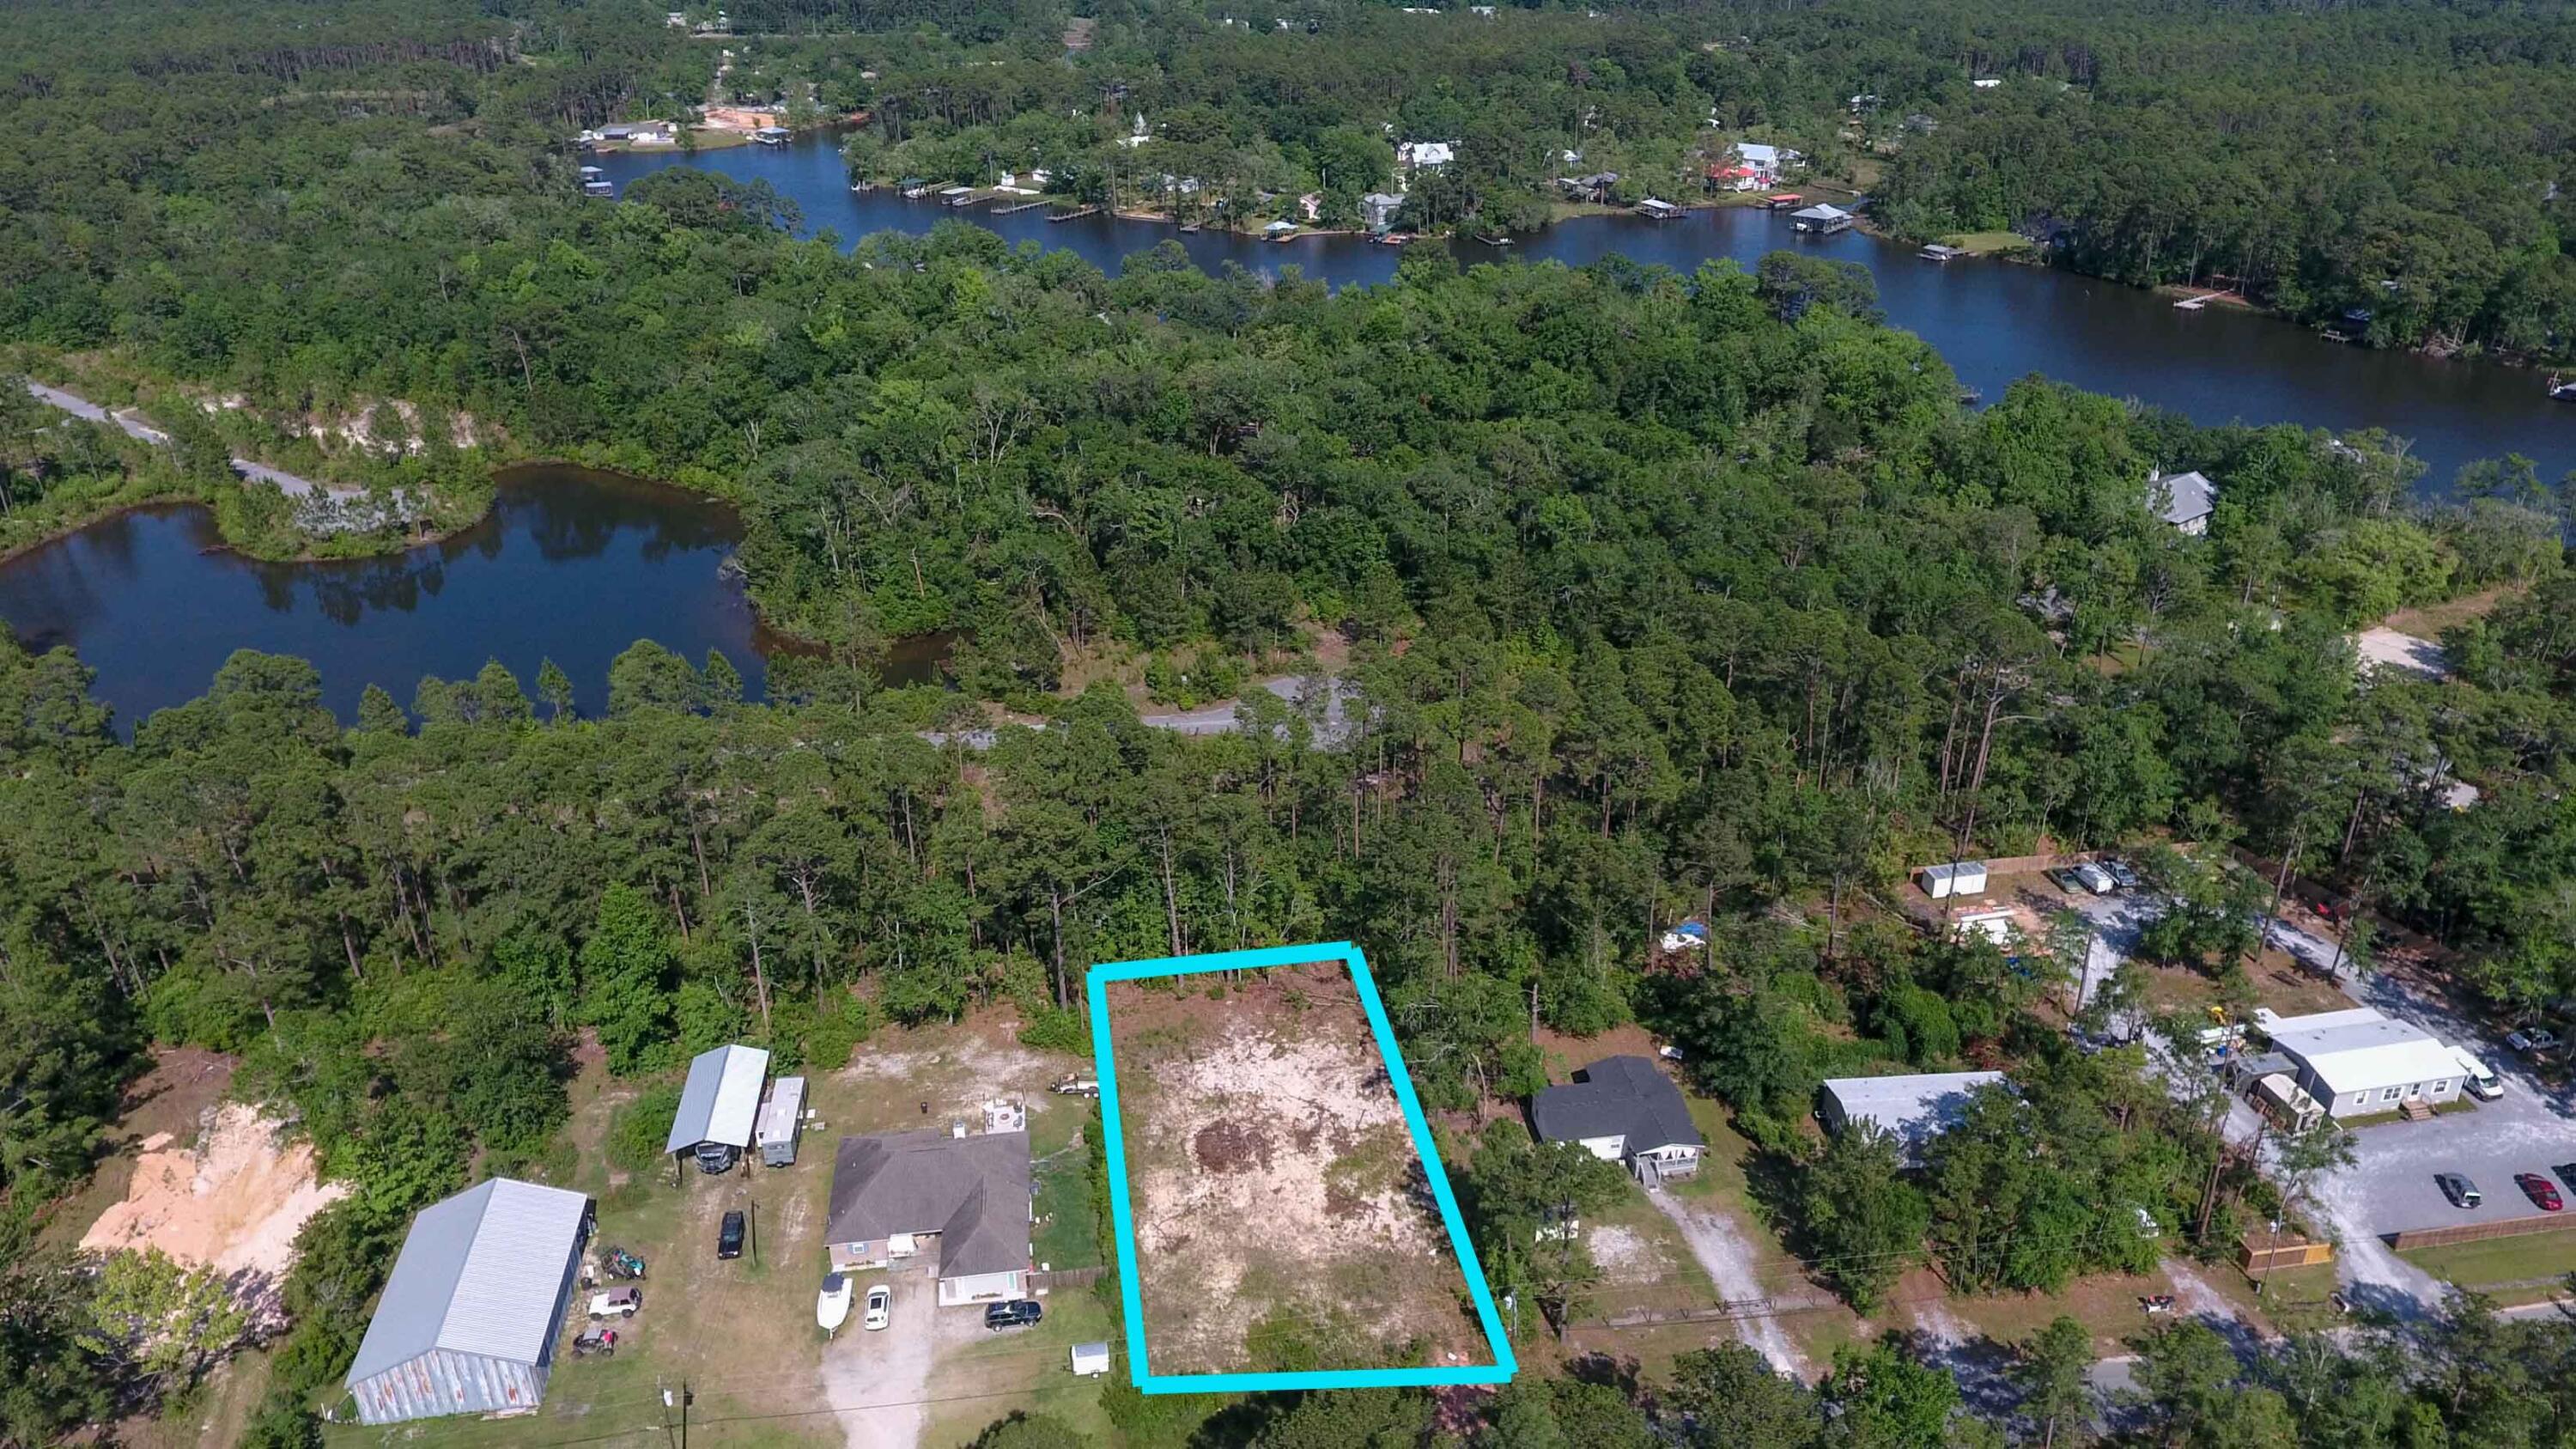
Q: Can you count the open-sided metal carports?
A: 1